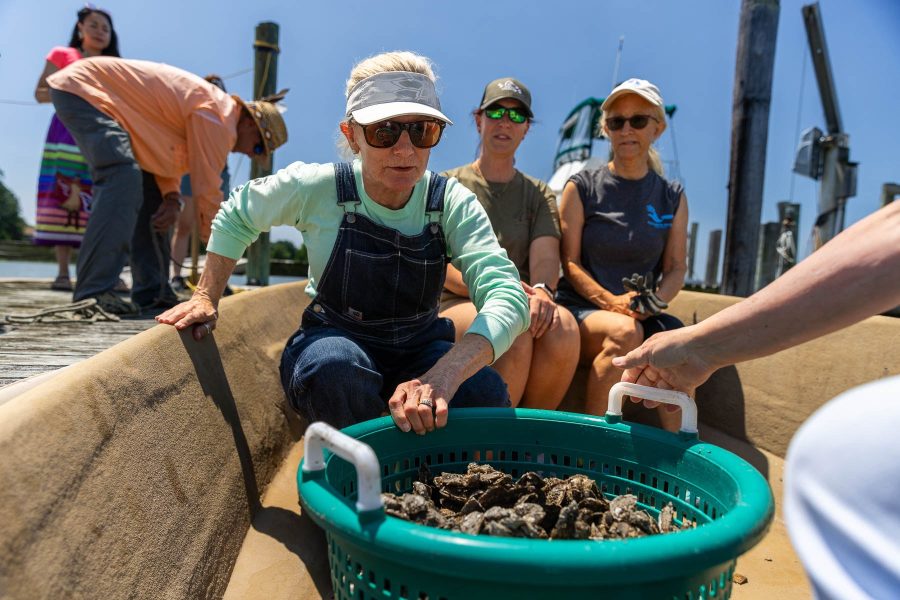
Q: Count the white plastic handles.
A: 2